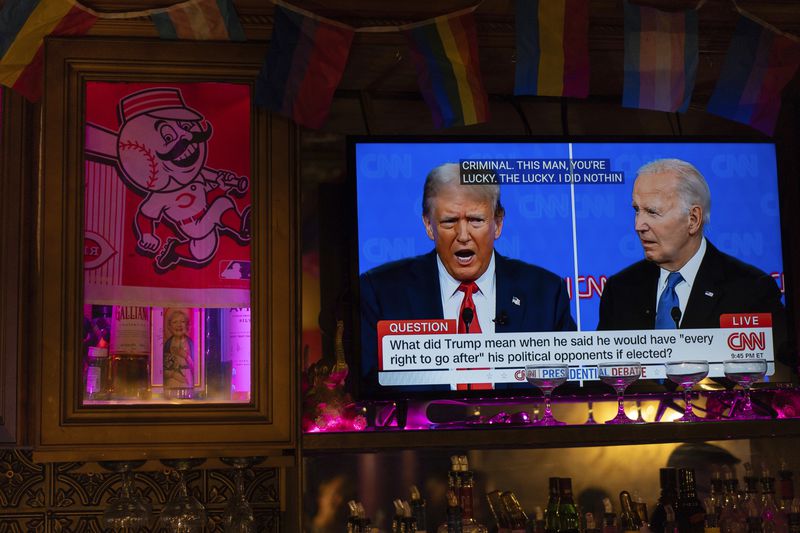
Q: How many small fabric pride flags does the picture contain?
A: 7